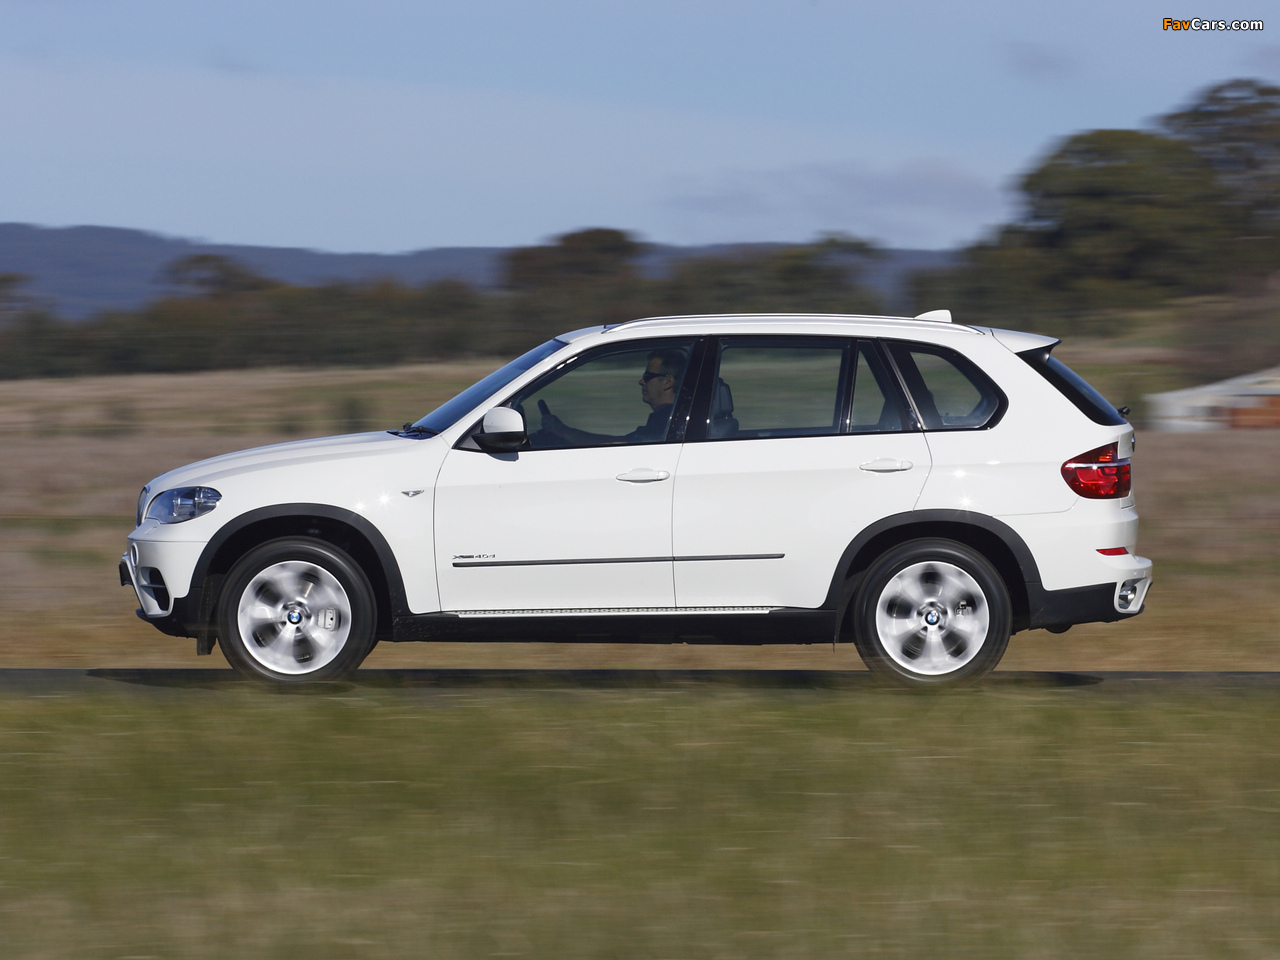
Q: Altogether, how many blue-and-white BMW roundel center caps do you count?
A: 2